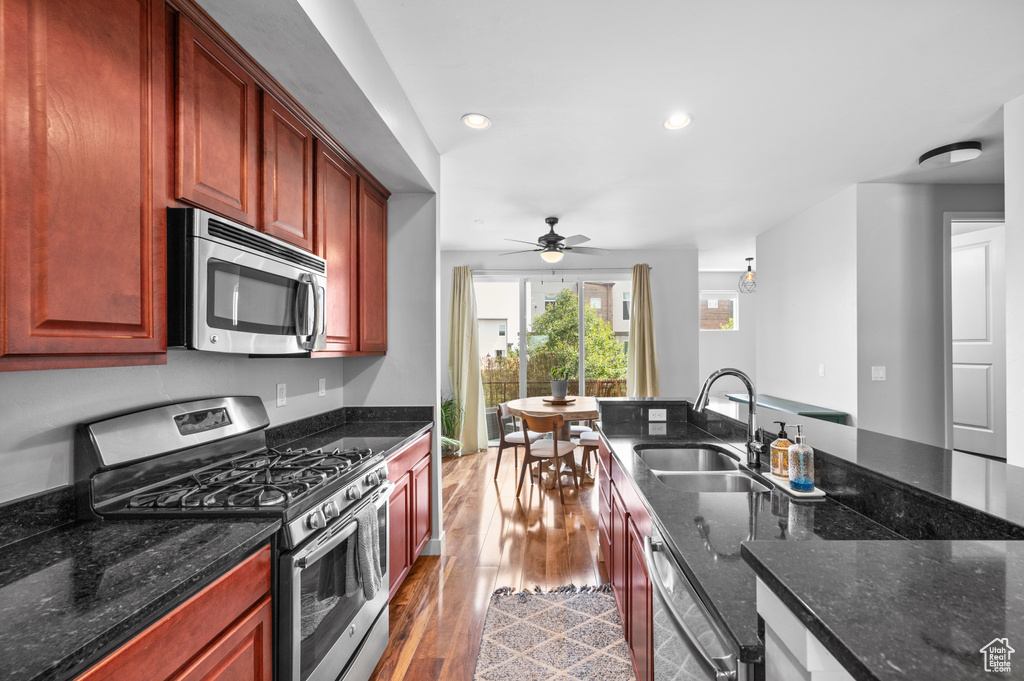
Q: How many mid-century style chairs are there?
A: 4